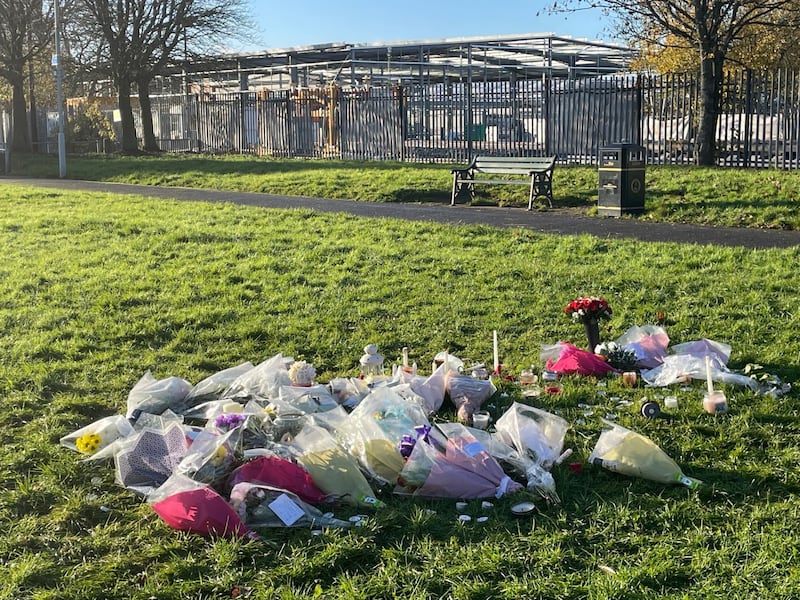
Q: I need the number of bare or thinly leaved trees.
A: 4